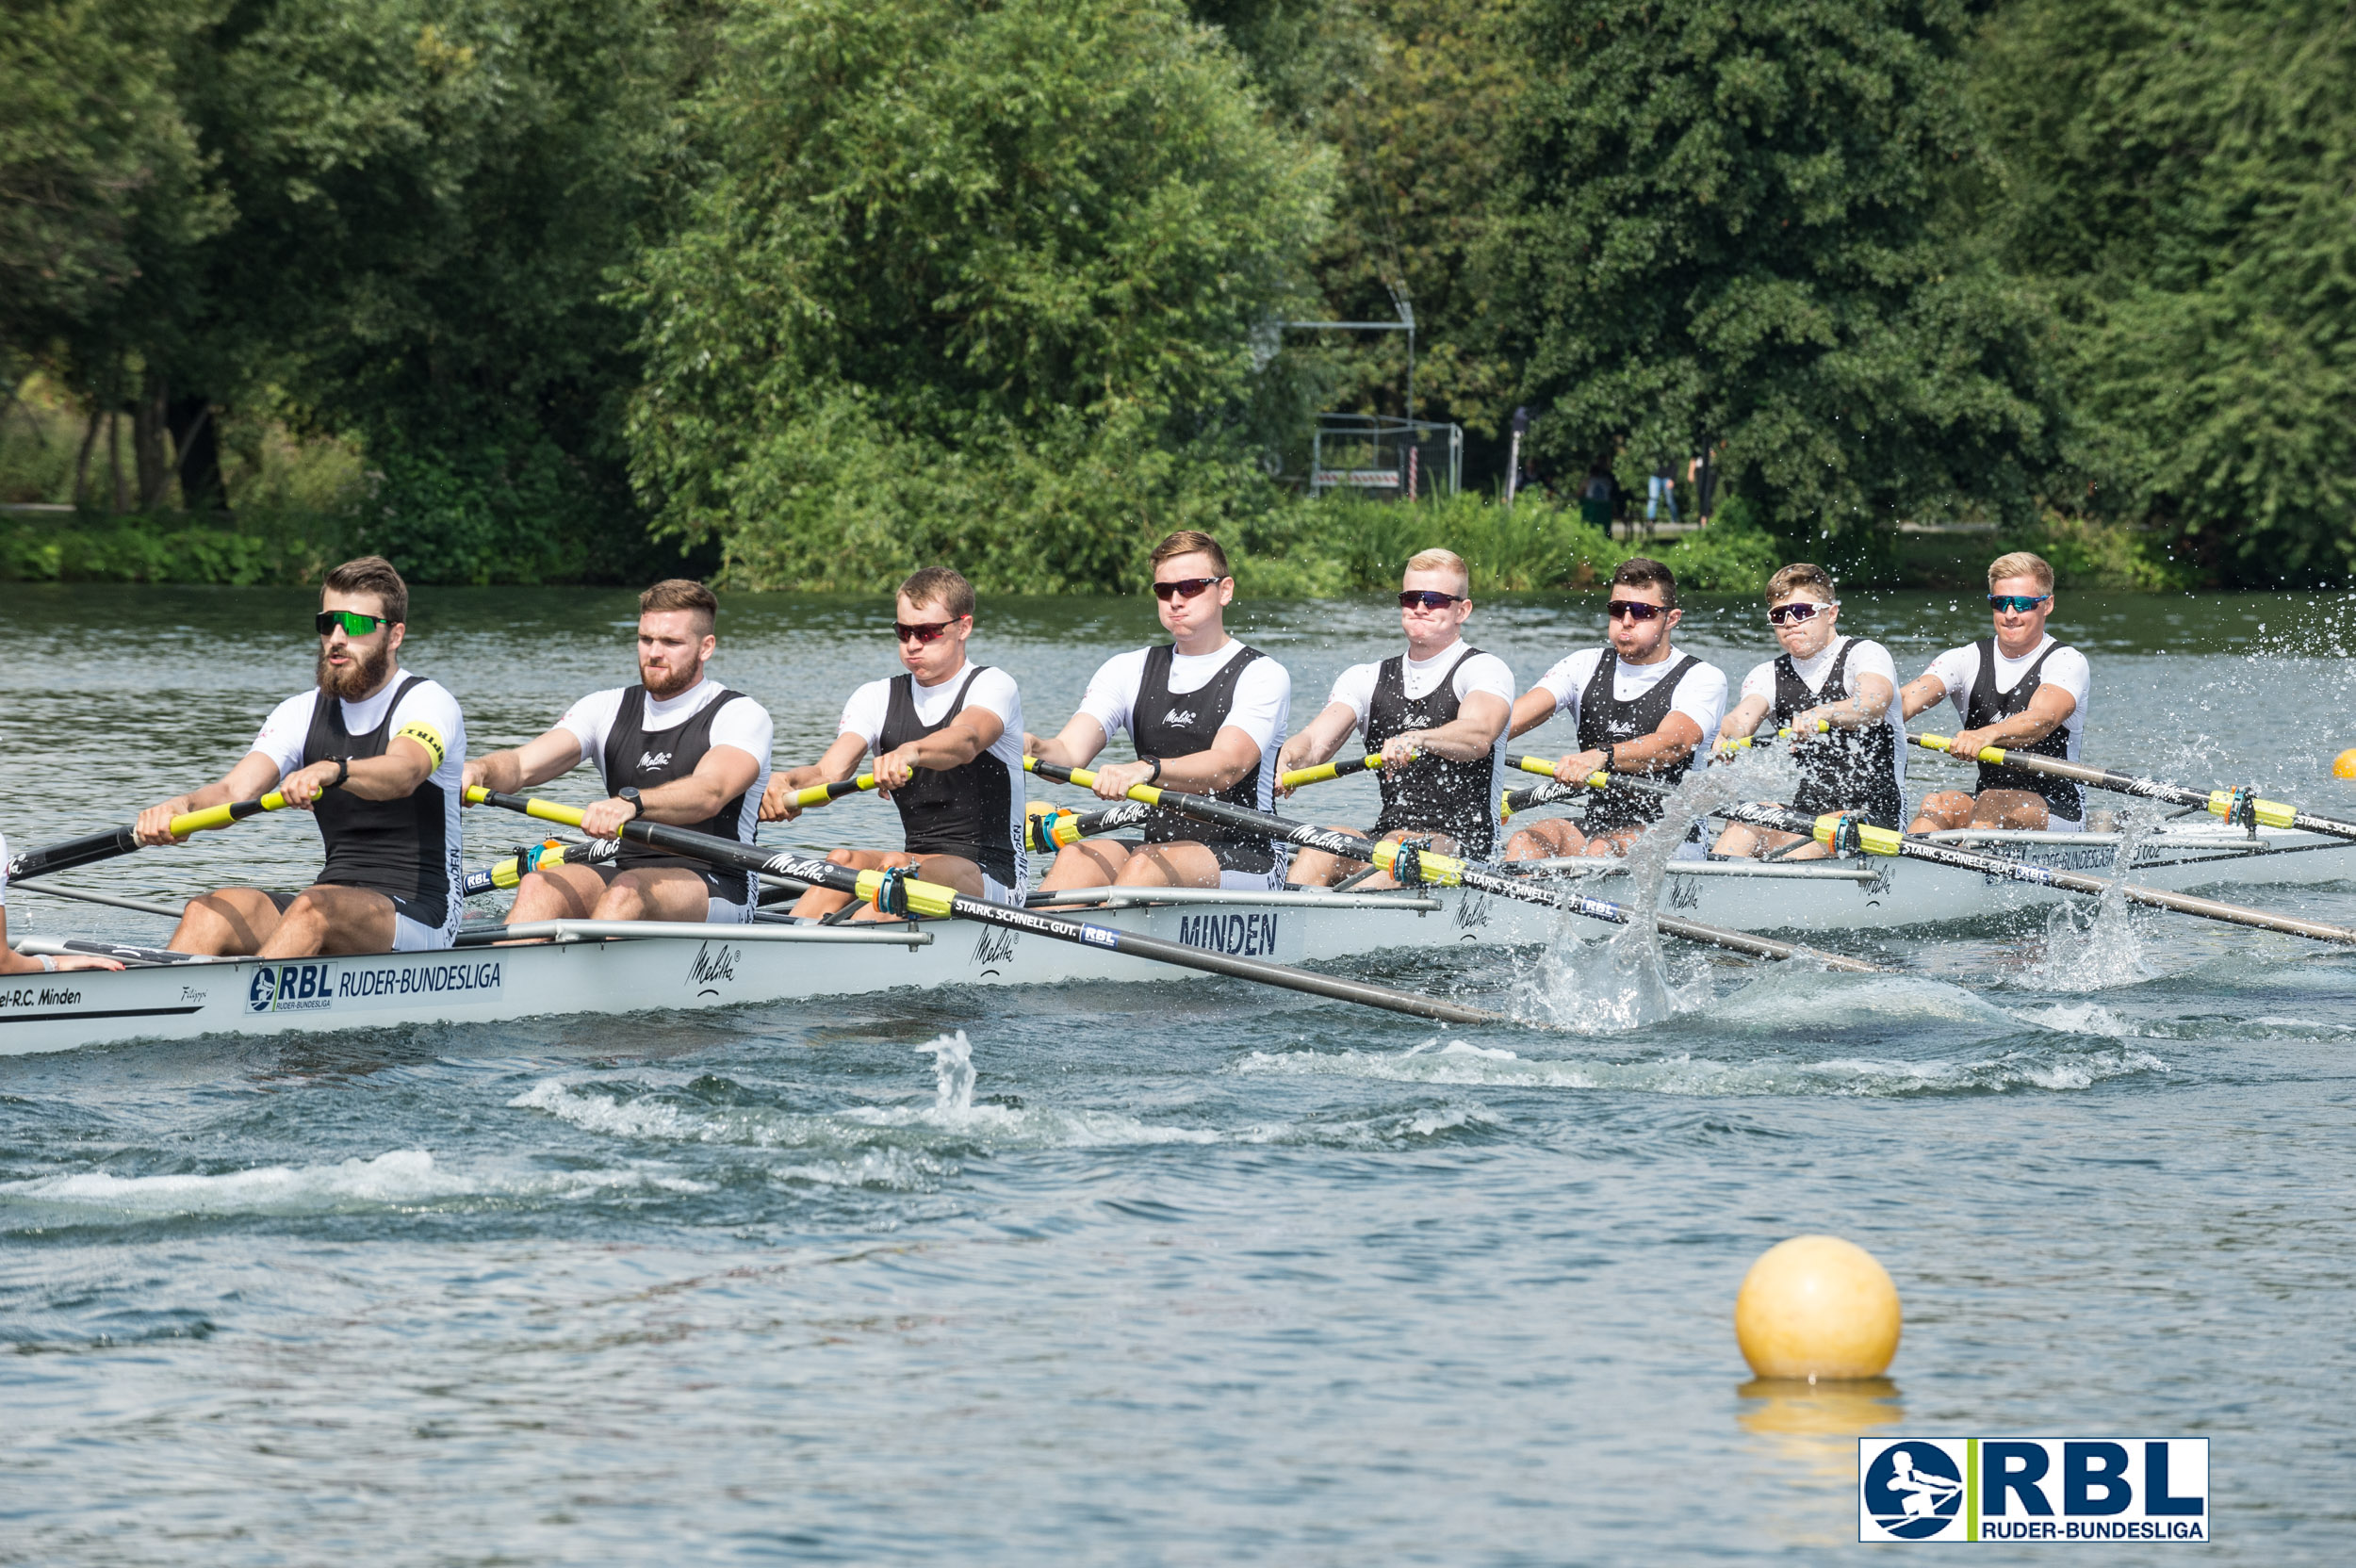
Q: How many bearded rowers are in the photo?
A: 3